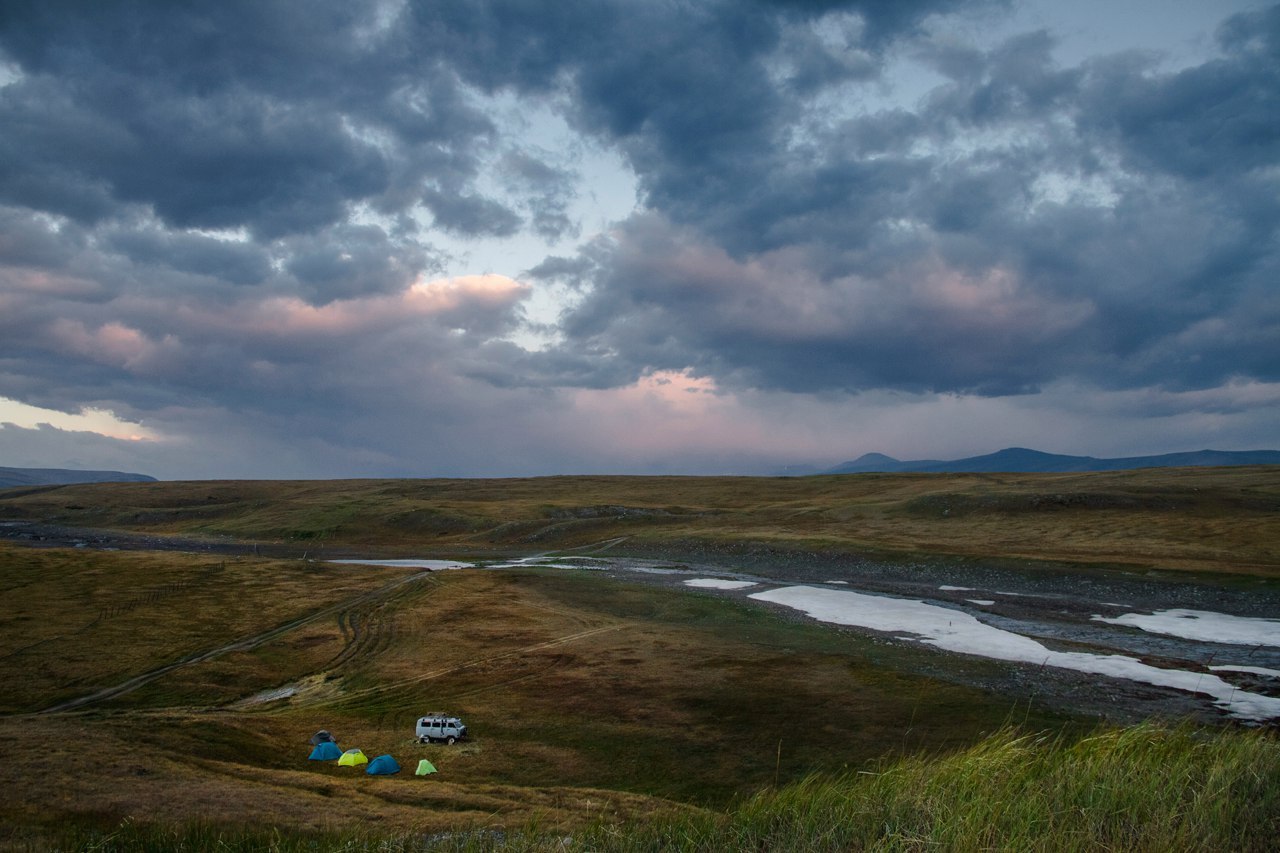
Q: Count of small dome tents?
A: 5